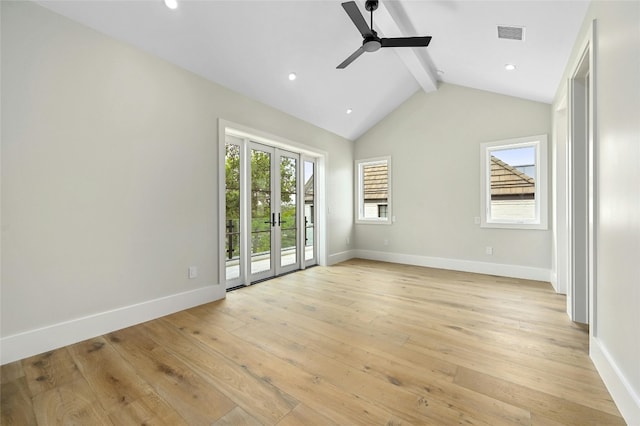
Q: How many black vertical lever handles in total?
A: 2